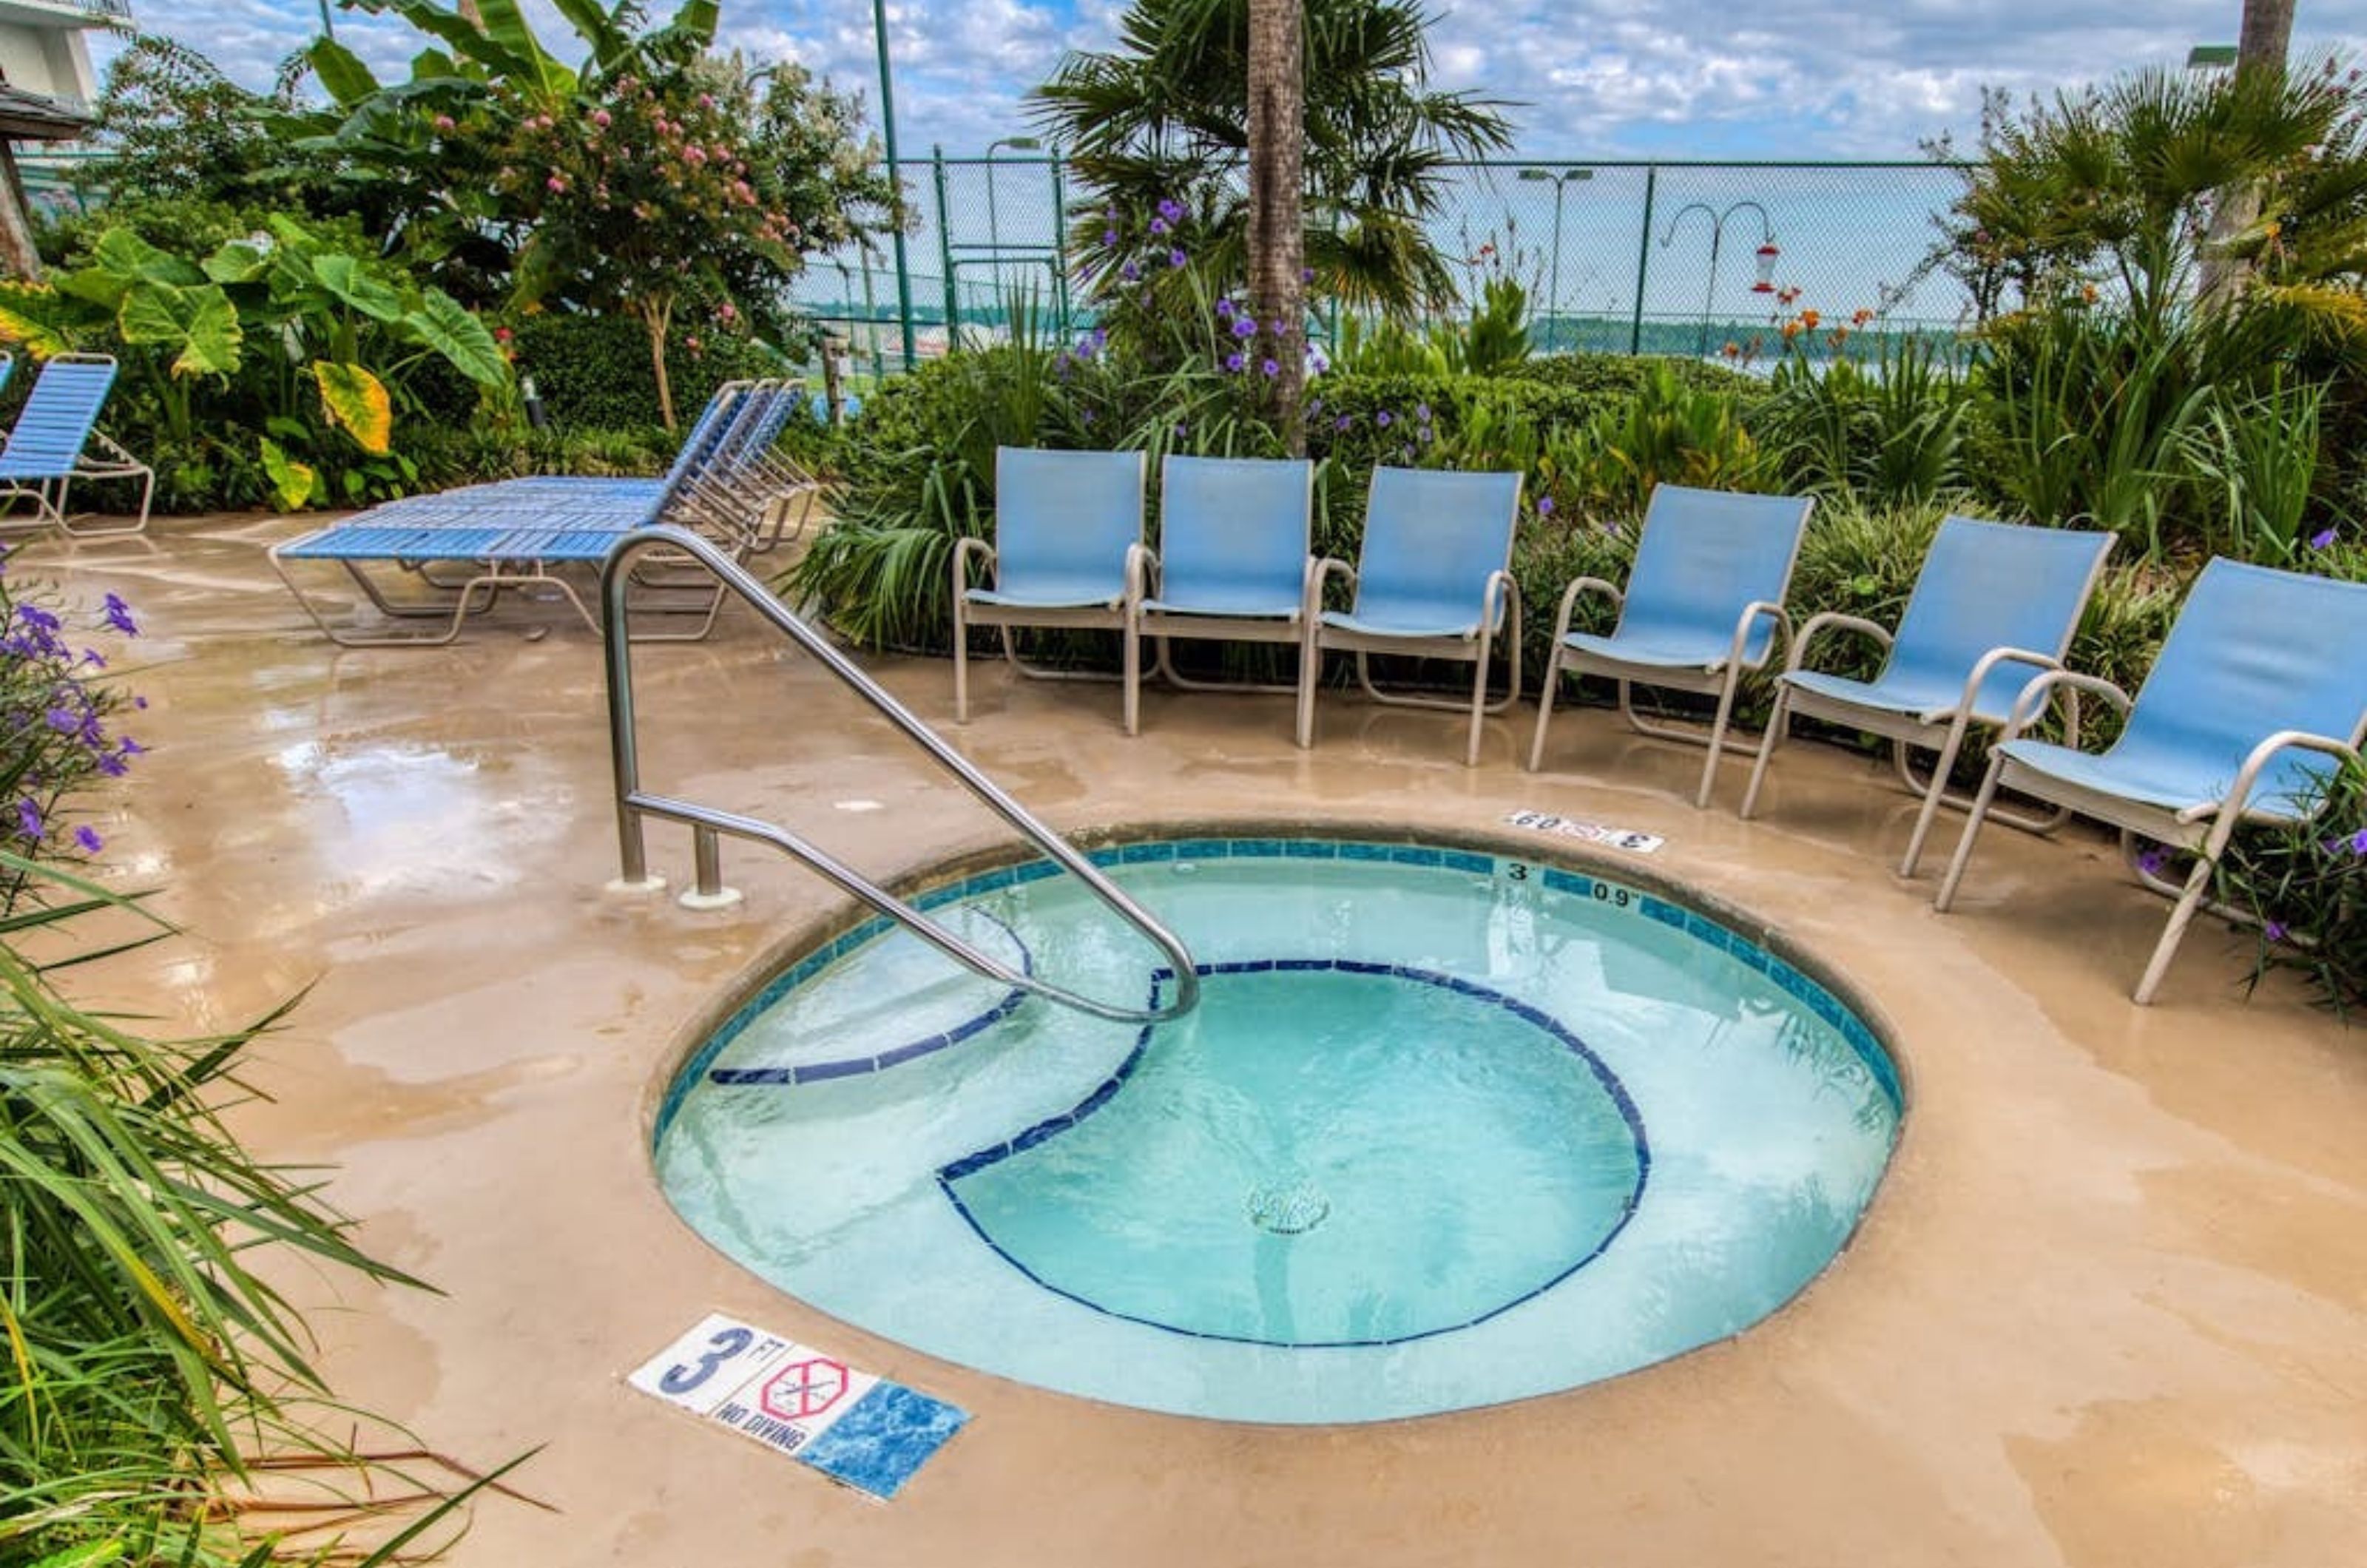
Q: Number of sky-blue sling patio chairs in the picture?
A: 6